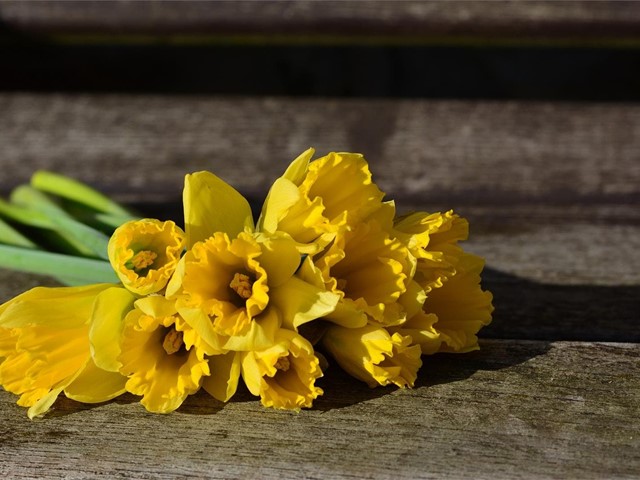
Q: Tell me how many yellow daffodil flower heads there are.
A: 10